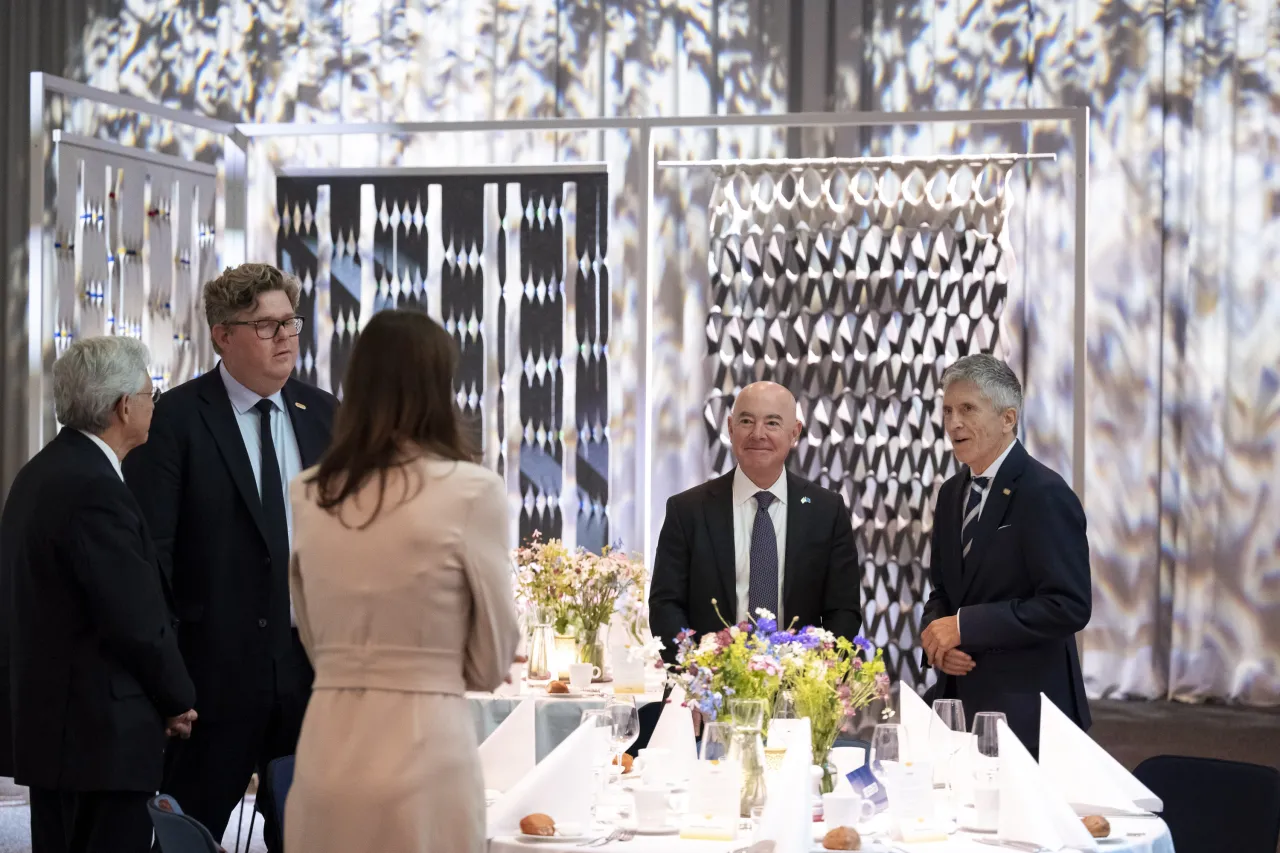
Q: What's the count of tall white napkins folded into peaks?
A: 7